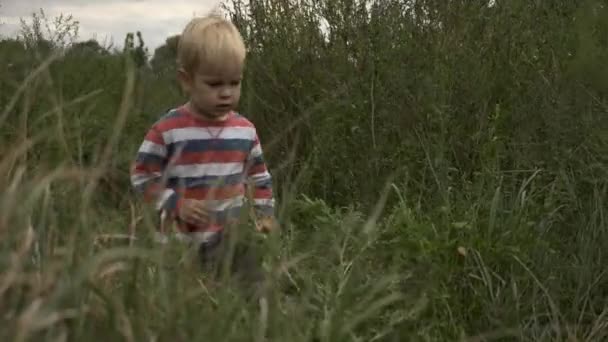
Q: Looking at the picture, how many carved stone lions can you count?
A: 0